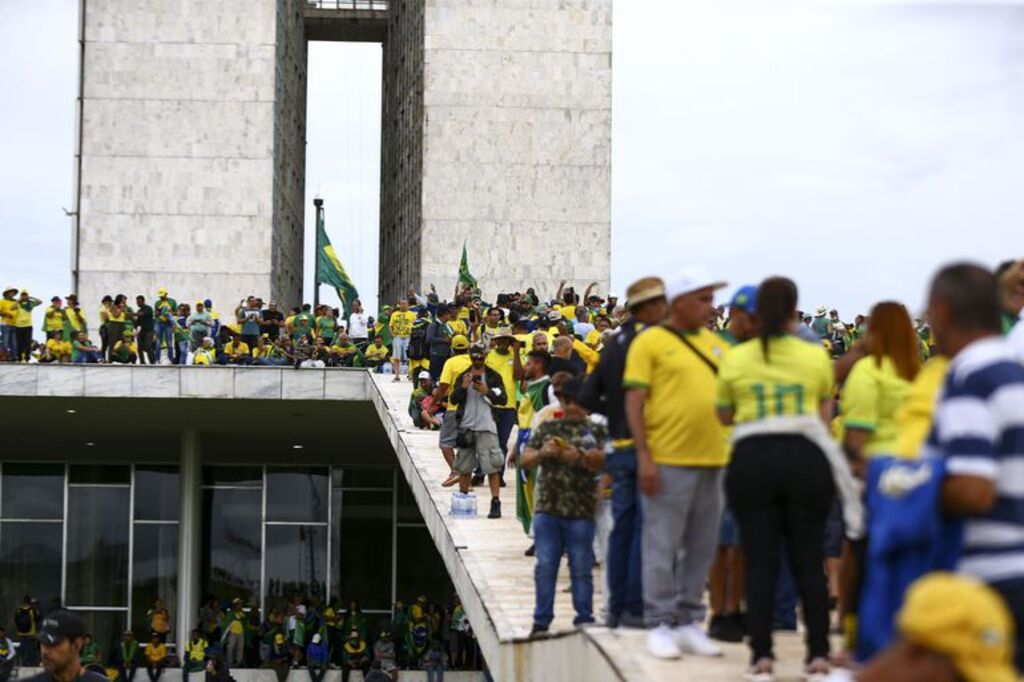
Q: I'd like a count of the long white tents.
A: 0